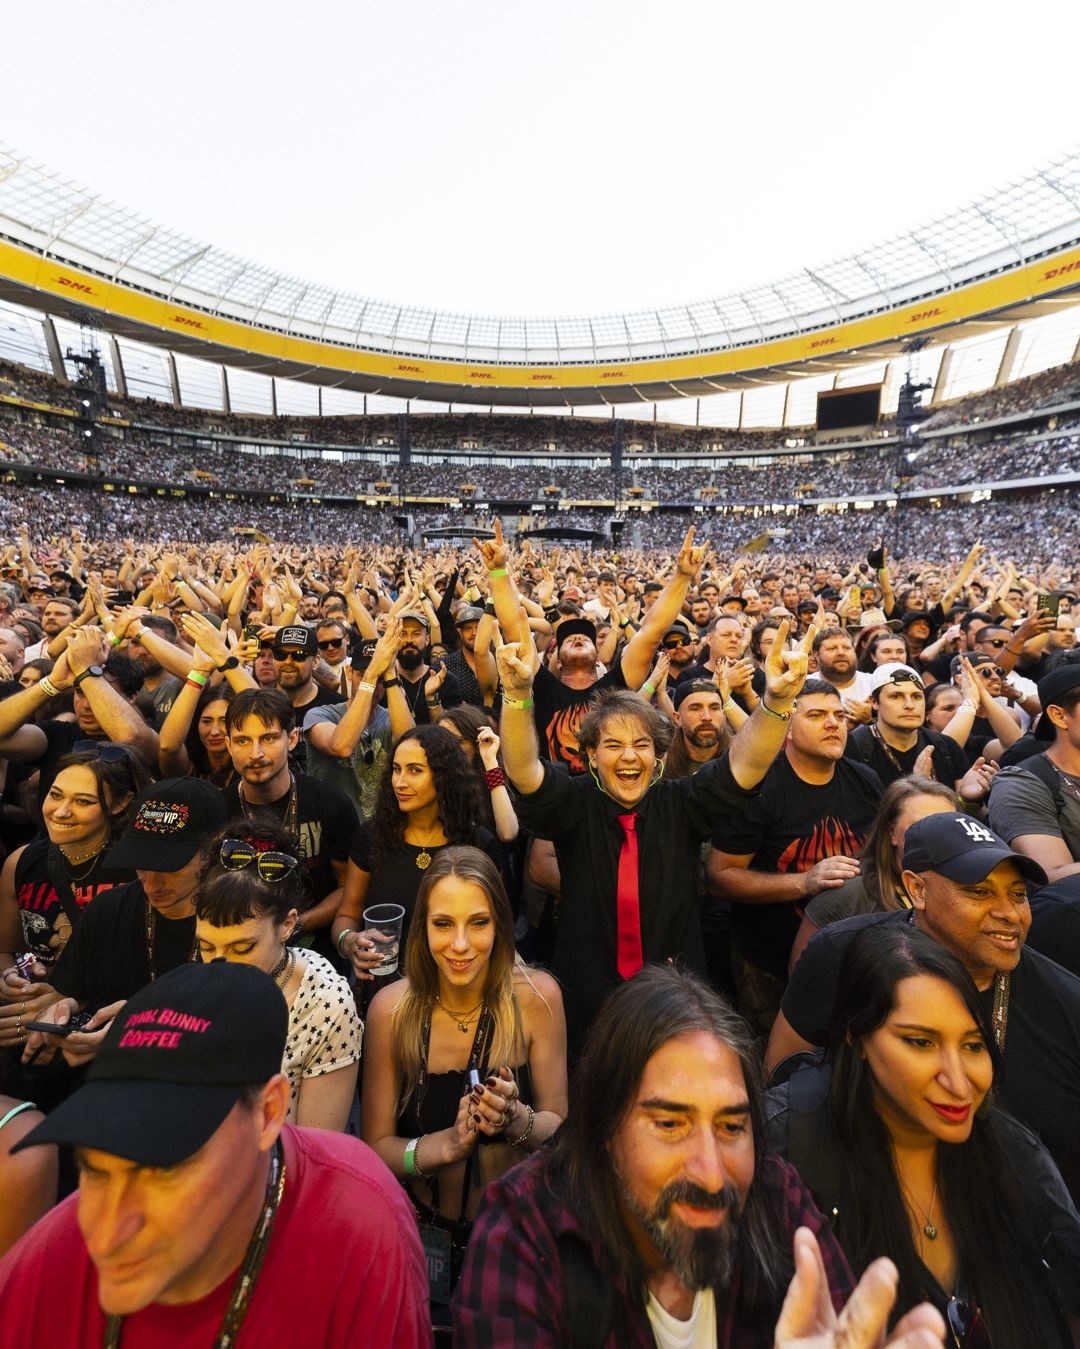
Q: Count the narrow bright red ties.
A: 1